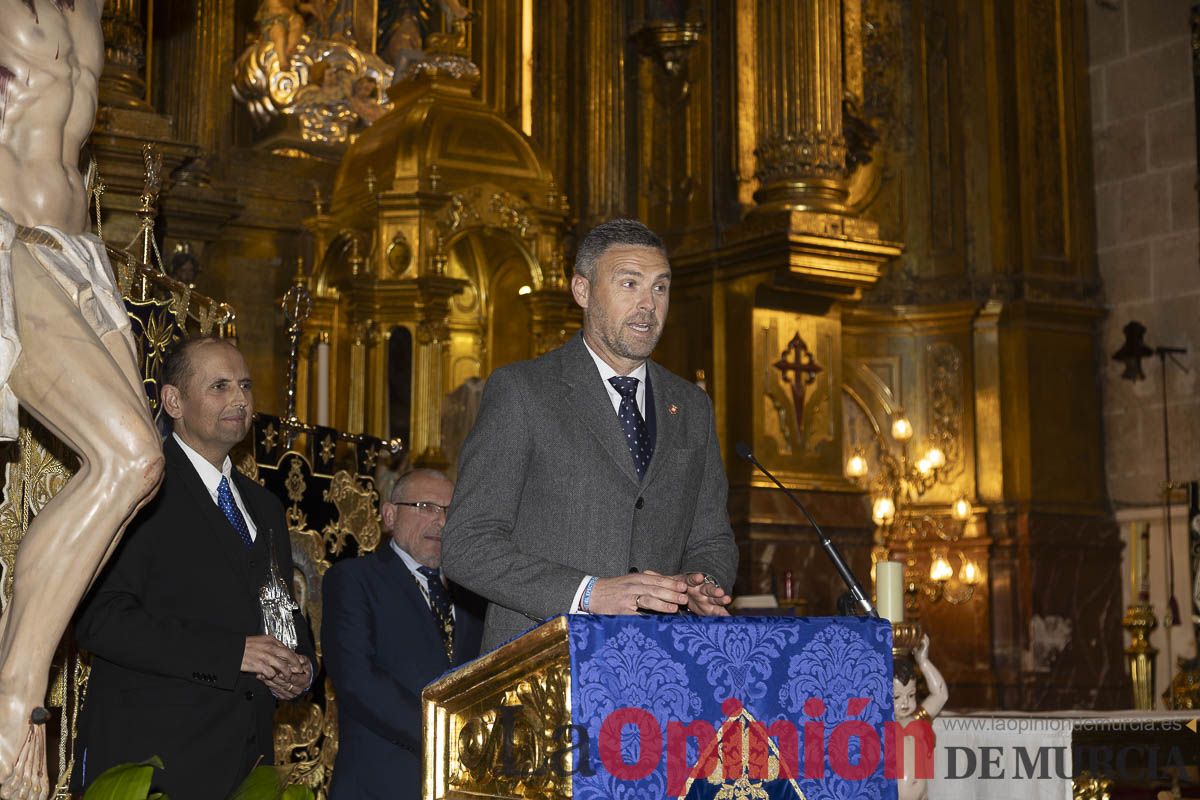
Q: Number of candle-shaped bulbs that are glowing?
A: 8